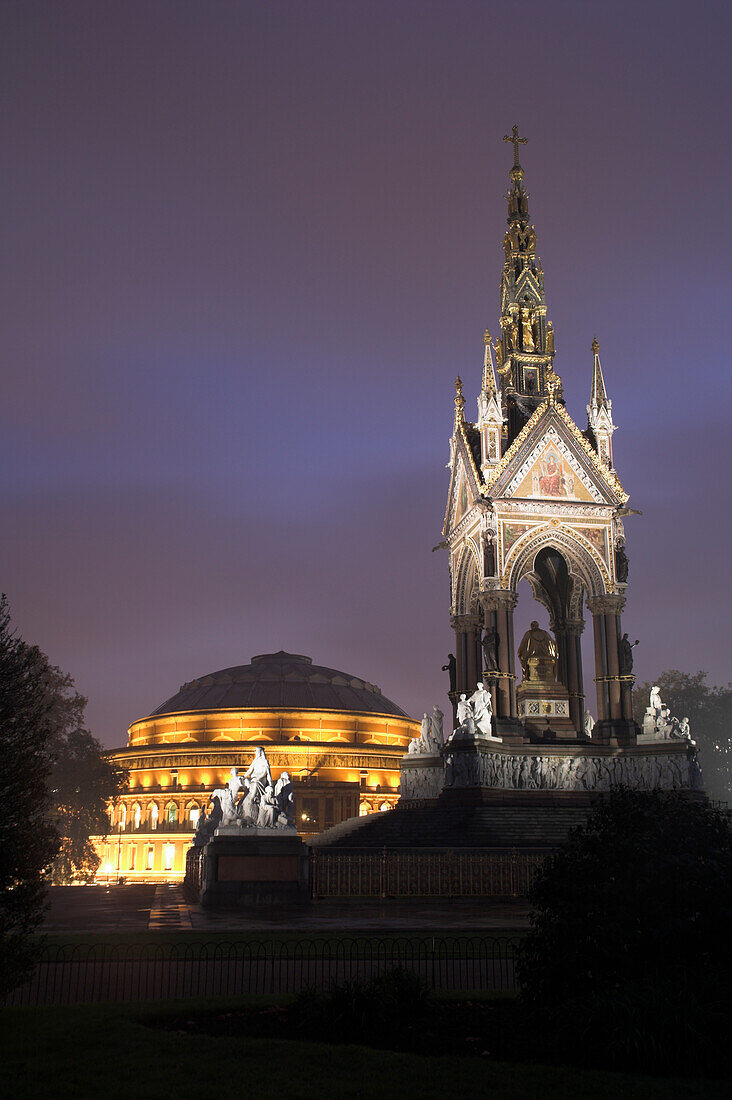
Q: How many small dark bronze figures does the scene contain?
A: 5